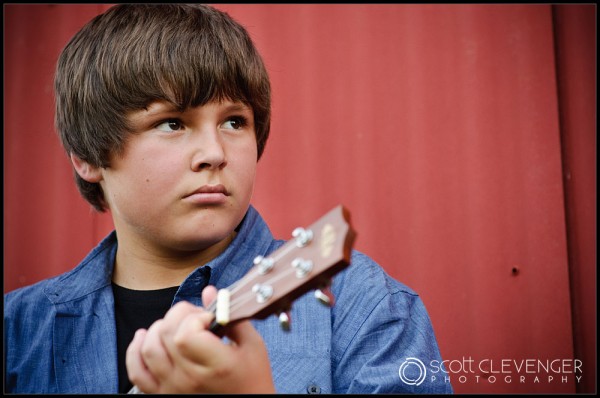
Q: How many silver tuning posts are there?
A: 4